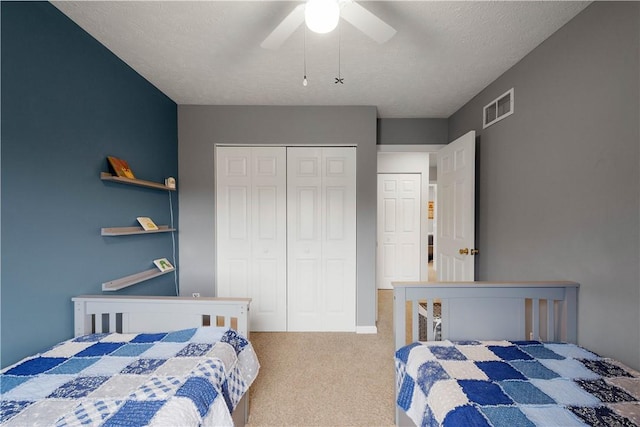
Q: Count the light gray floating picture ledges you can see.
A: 3